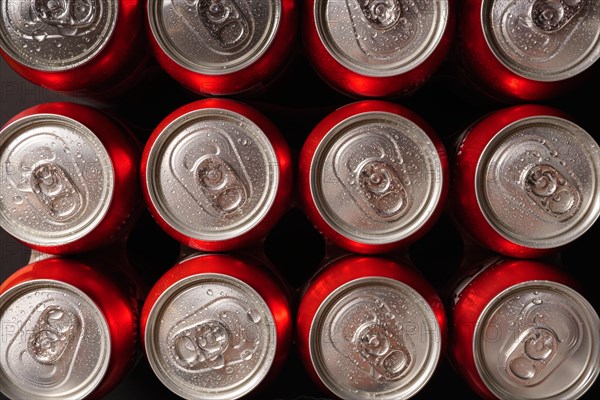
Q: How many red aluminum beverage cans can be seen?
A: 12